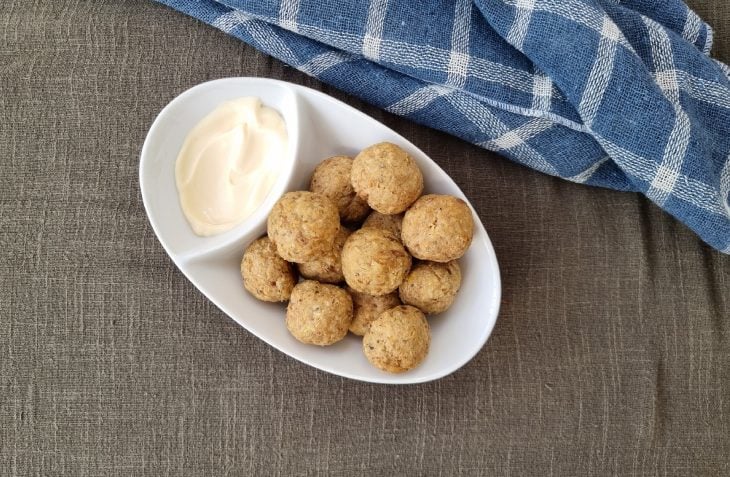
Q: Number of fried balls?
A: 12